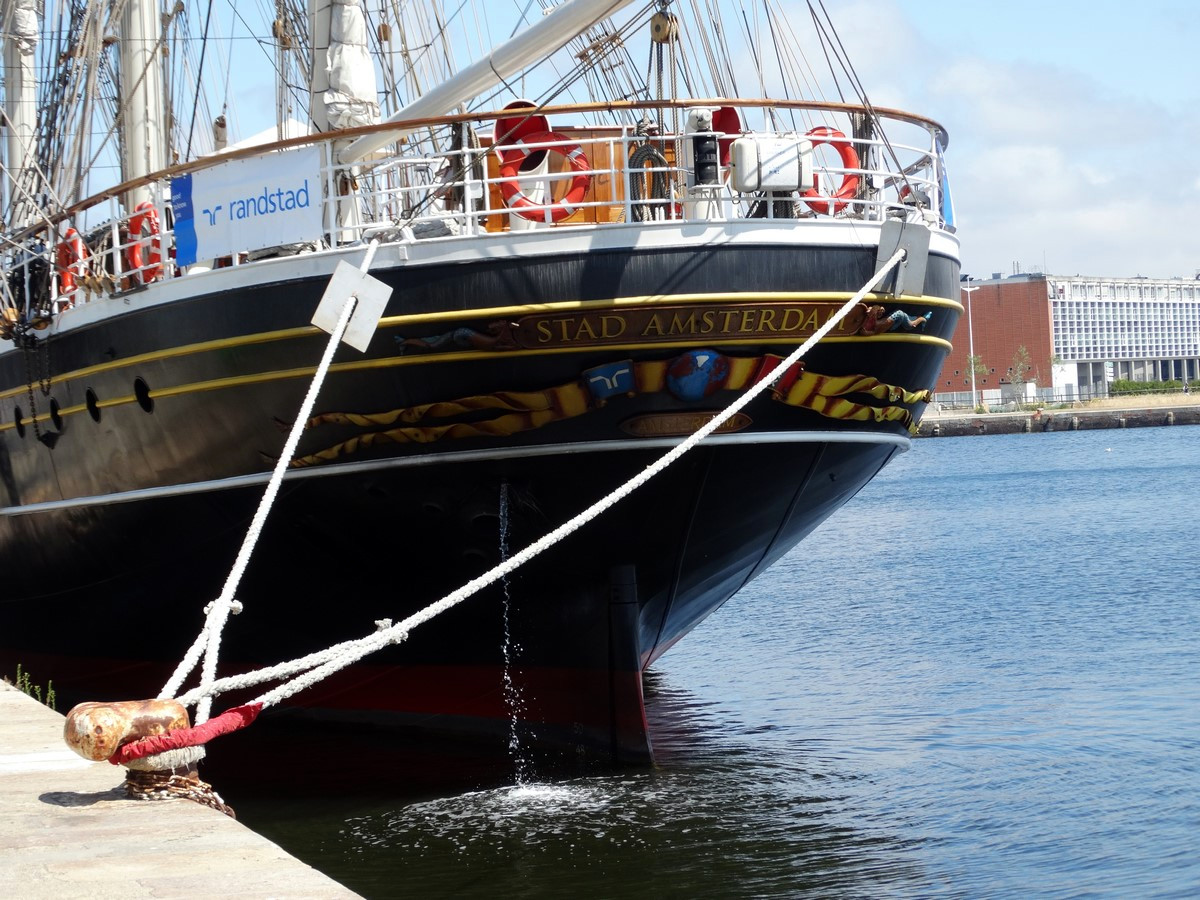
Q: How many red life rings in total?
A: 4